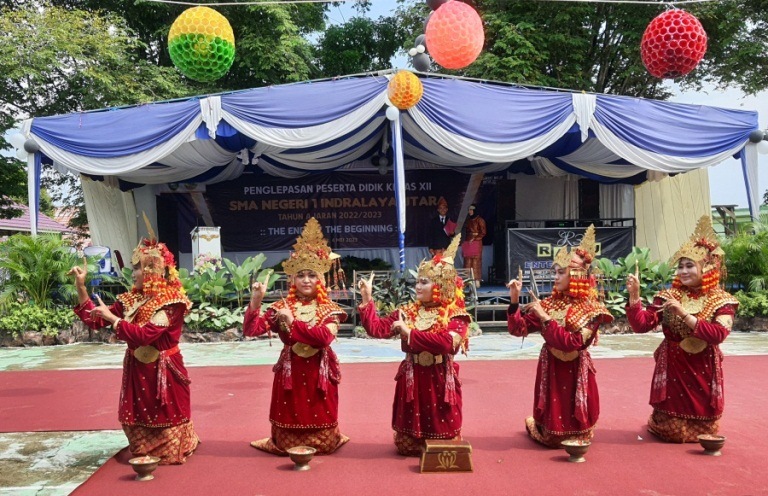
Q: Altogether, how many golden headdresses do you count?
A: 5